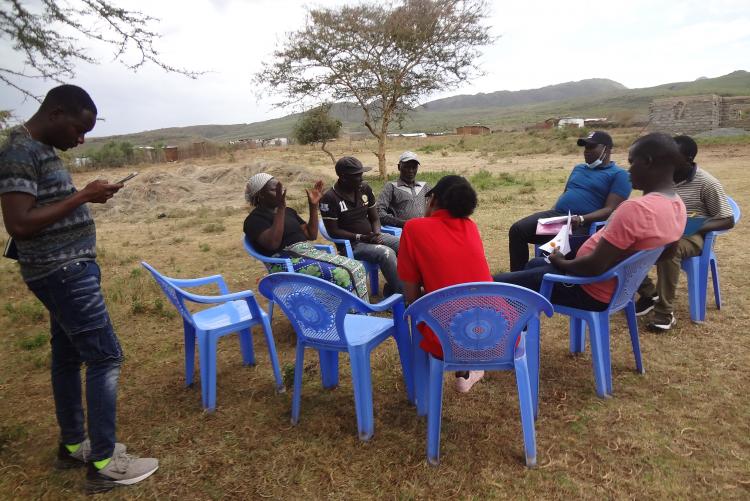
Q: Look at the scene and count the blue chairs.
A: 9